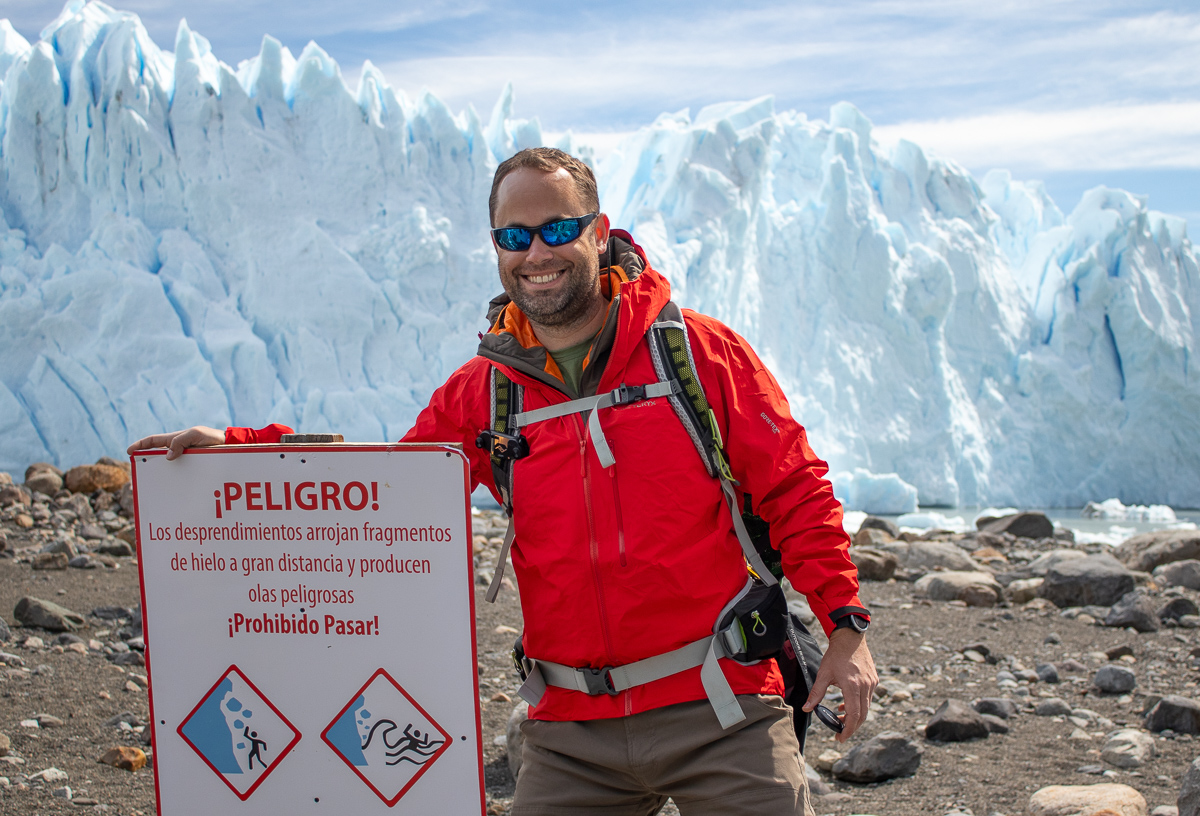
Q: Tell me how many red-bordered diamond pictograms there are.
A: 2